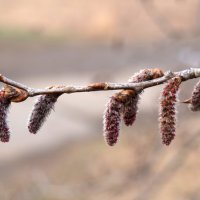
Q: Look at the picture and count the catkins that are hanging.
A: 6